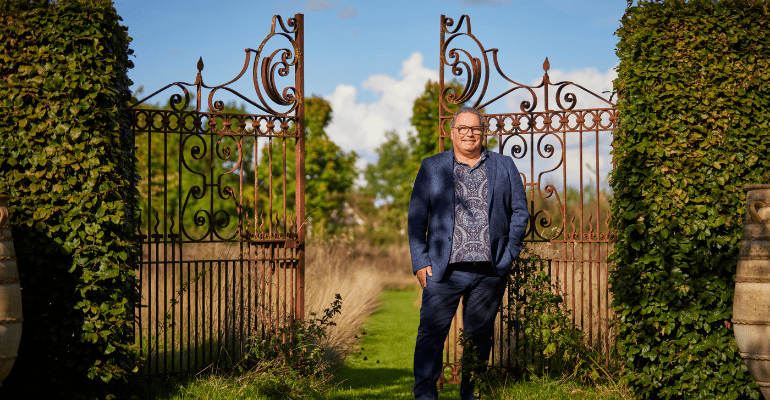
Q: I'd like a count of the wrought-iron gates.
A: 2